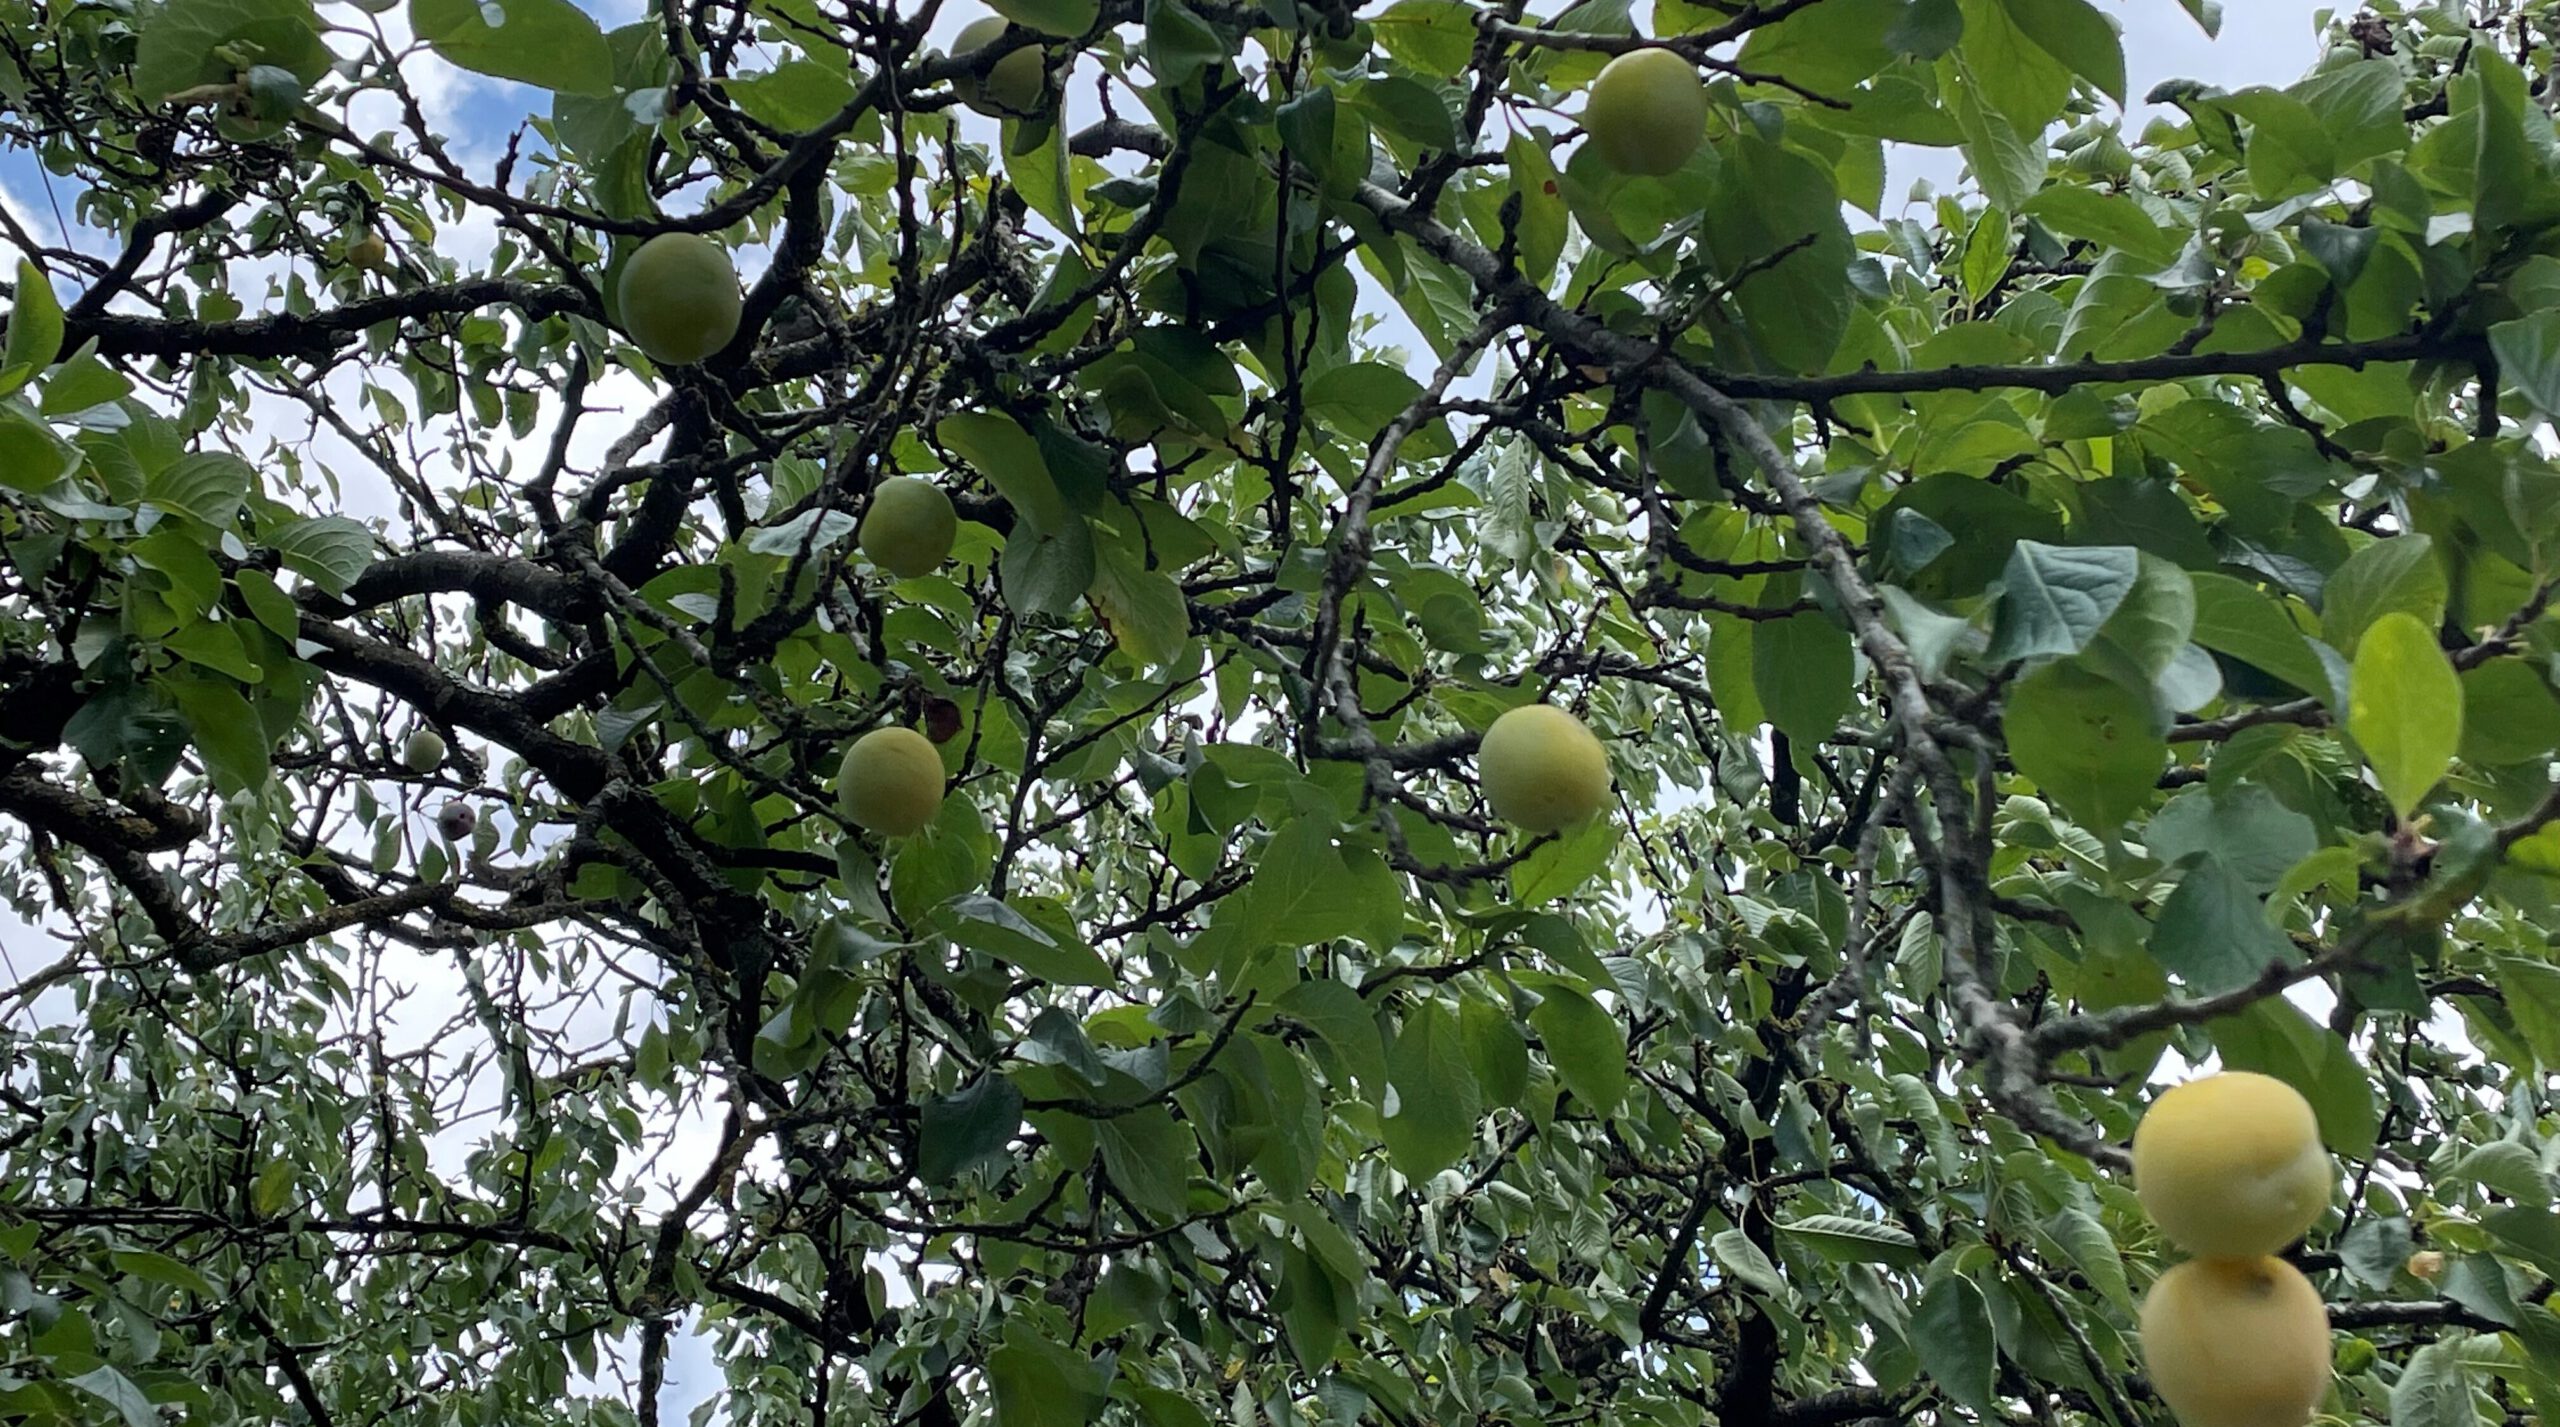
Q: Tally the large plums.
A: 8